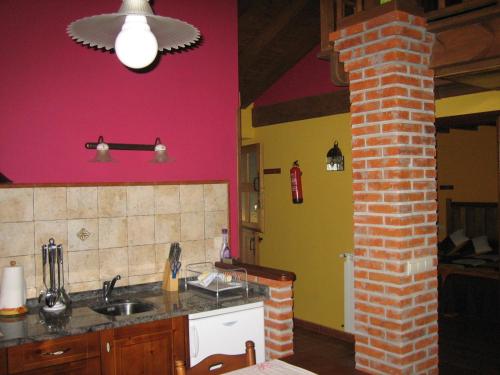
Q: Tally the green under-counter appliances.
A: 0